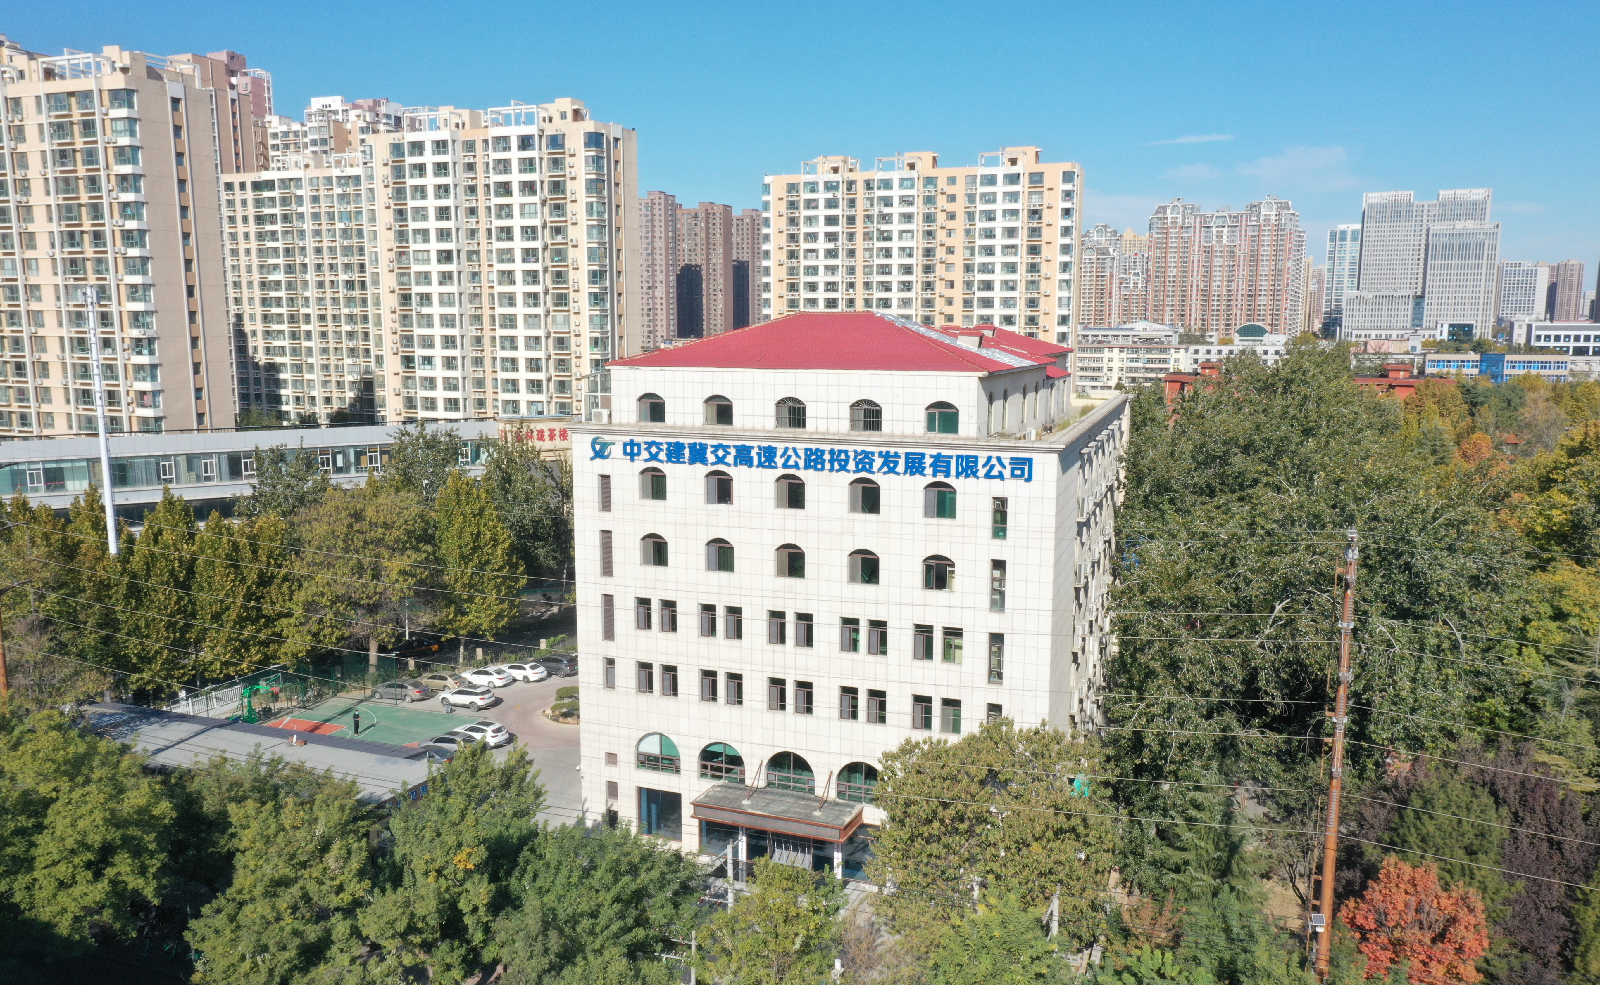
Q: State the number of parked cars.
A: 9